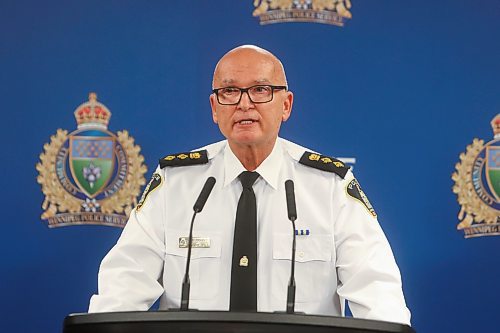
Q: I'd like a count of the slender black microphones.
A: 2